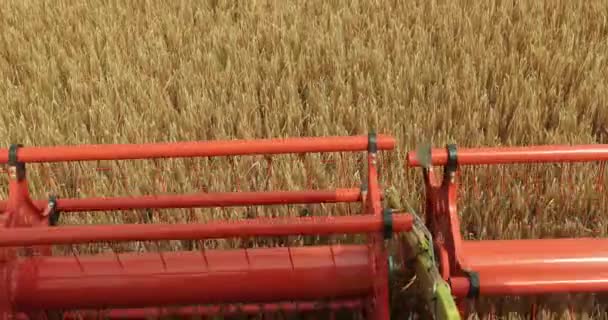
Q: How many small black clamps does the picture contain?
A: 6